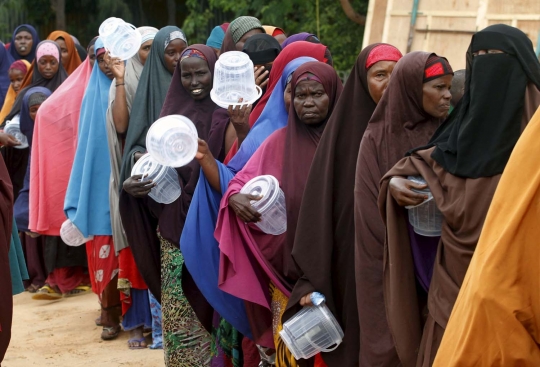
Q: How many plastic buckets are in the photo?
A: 9